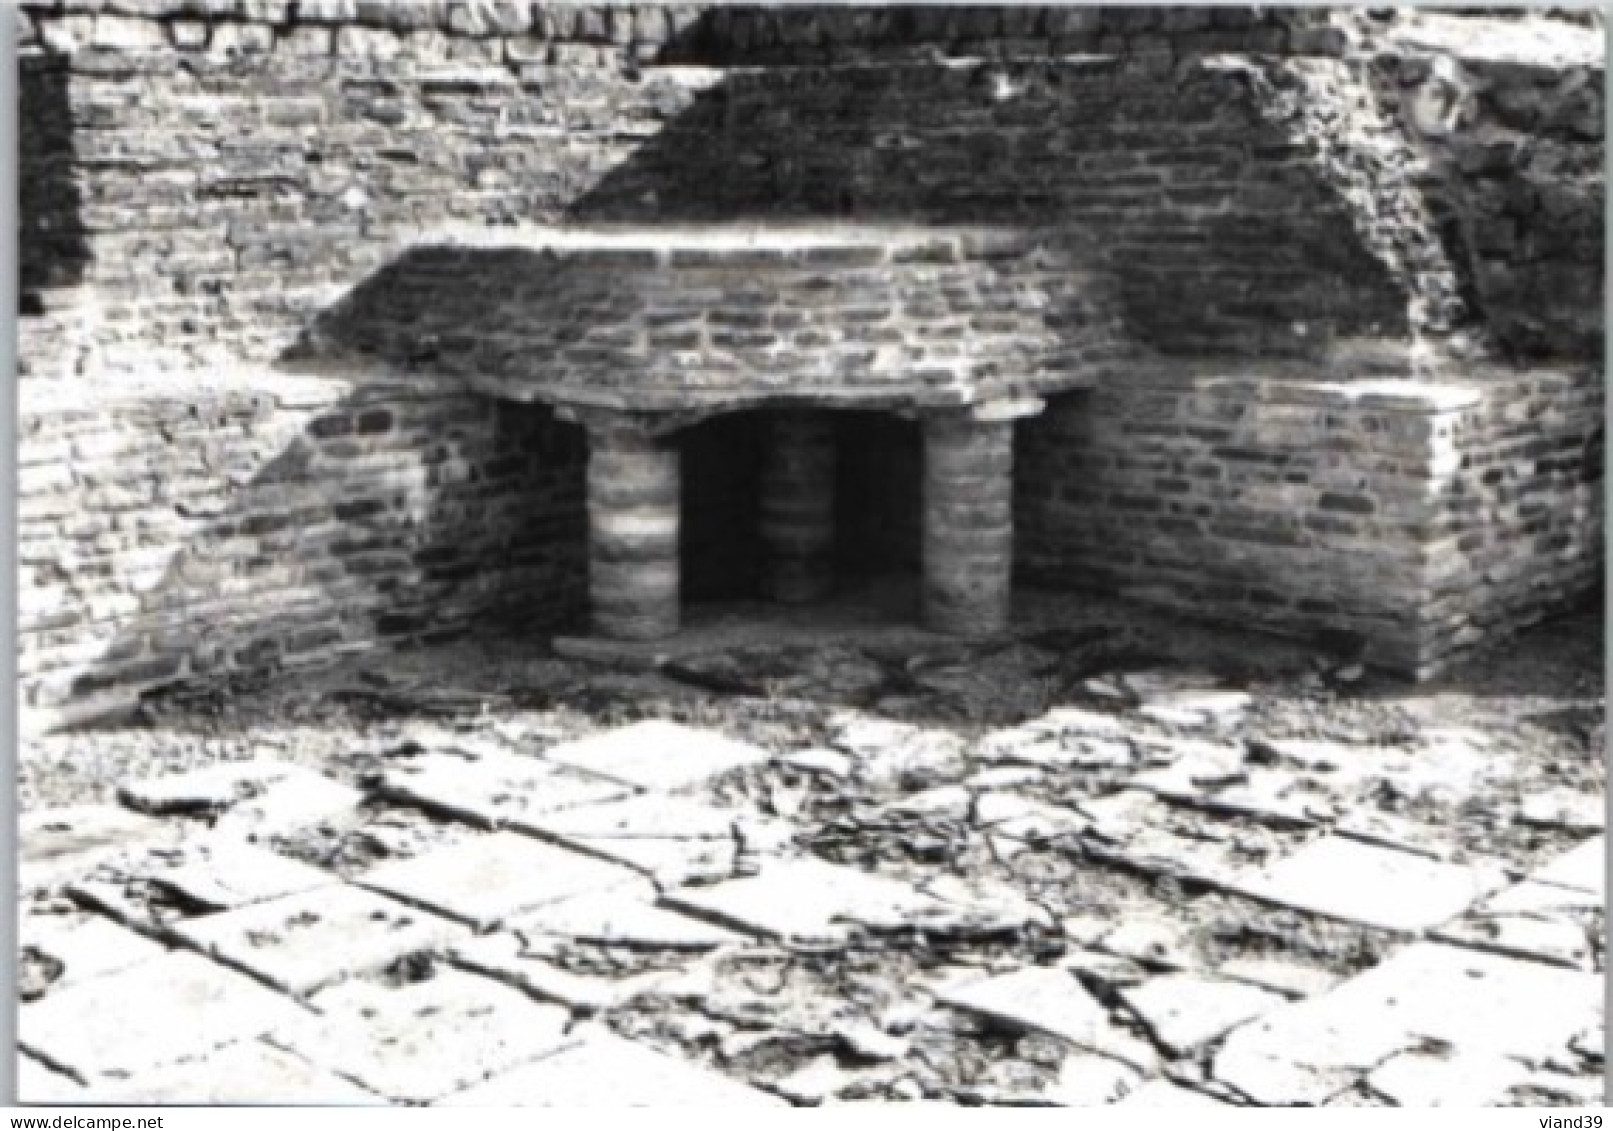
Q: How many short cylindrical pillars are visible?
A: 3